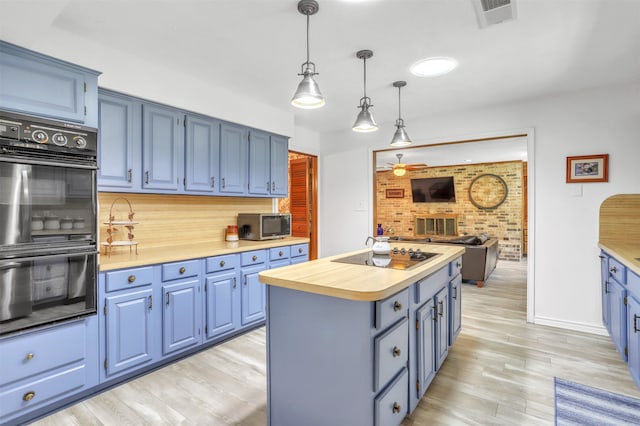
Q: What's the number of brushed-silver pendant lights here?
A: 3